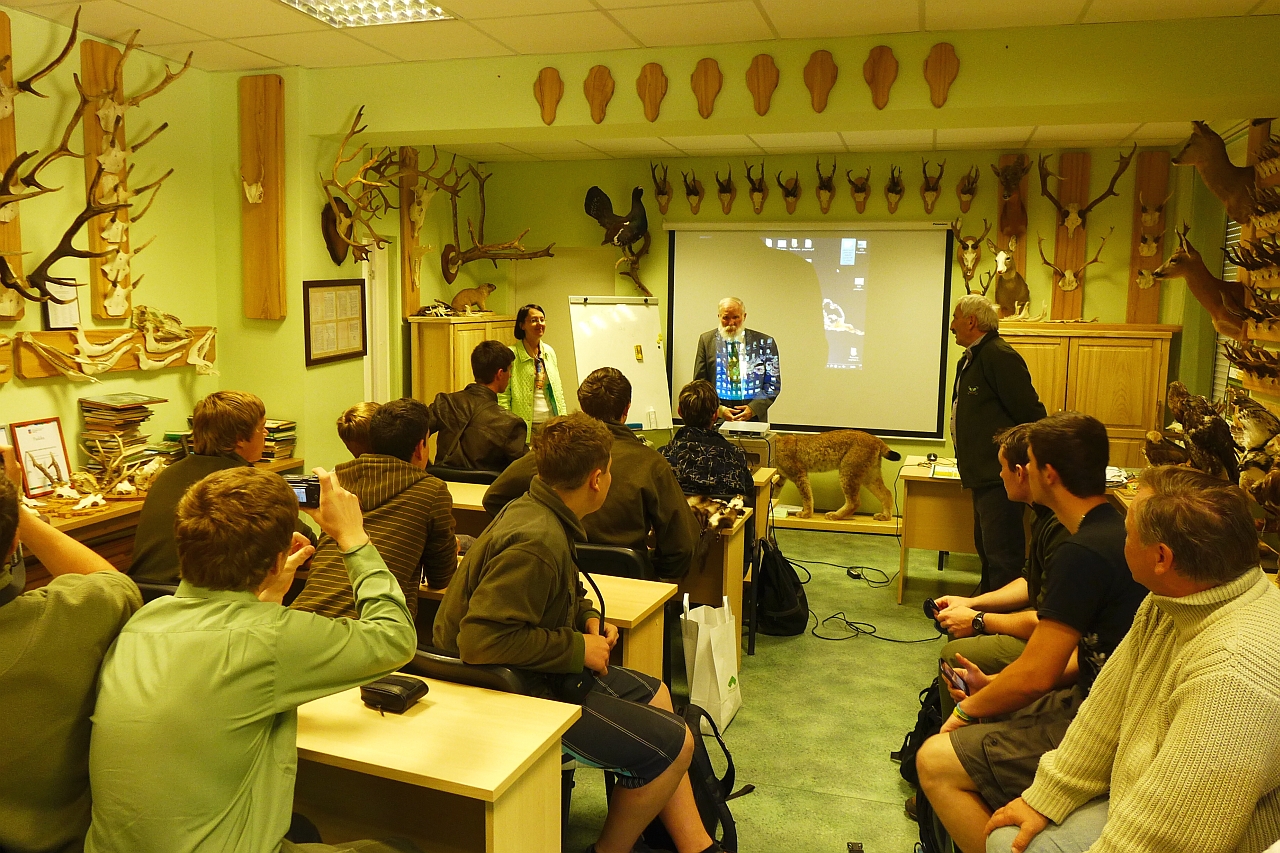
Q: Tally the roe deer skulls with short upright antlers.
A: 10